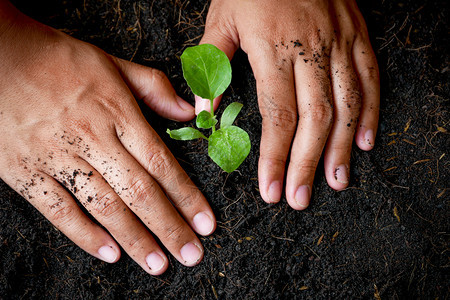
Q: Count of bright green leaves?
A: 5